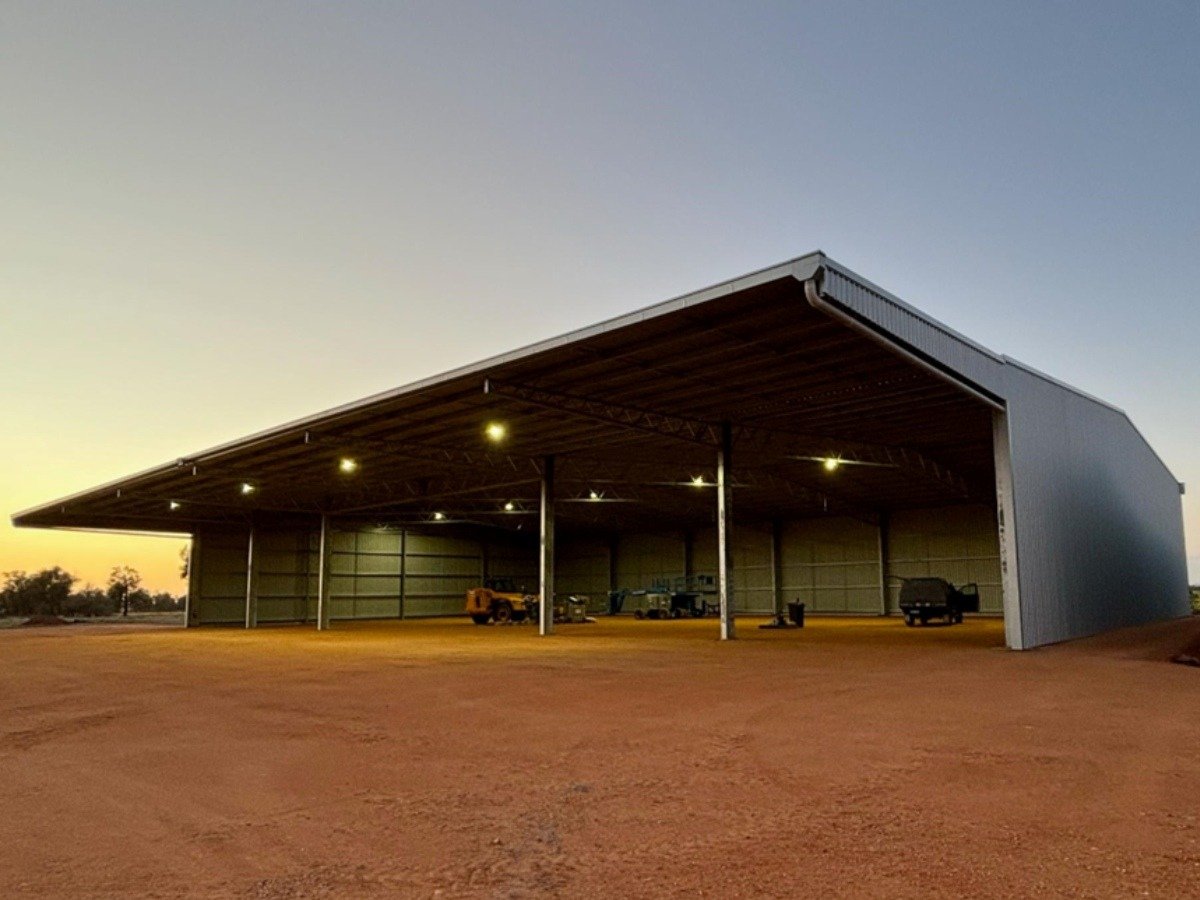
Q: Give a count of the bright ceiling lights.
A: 9